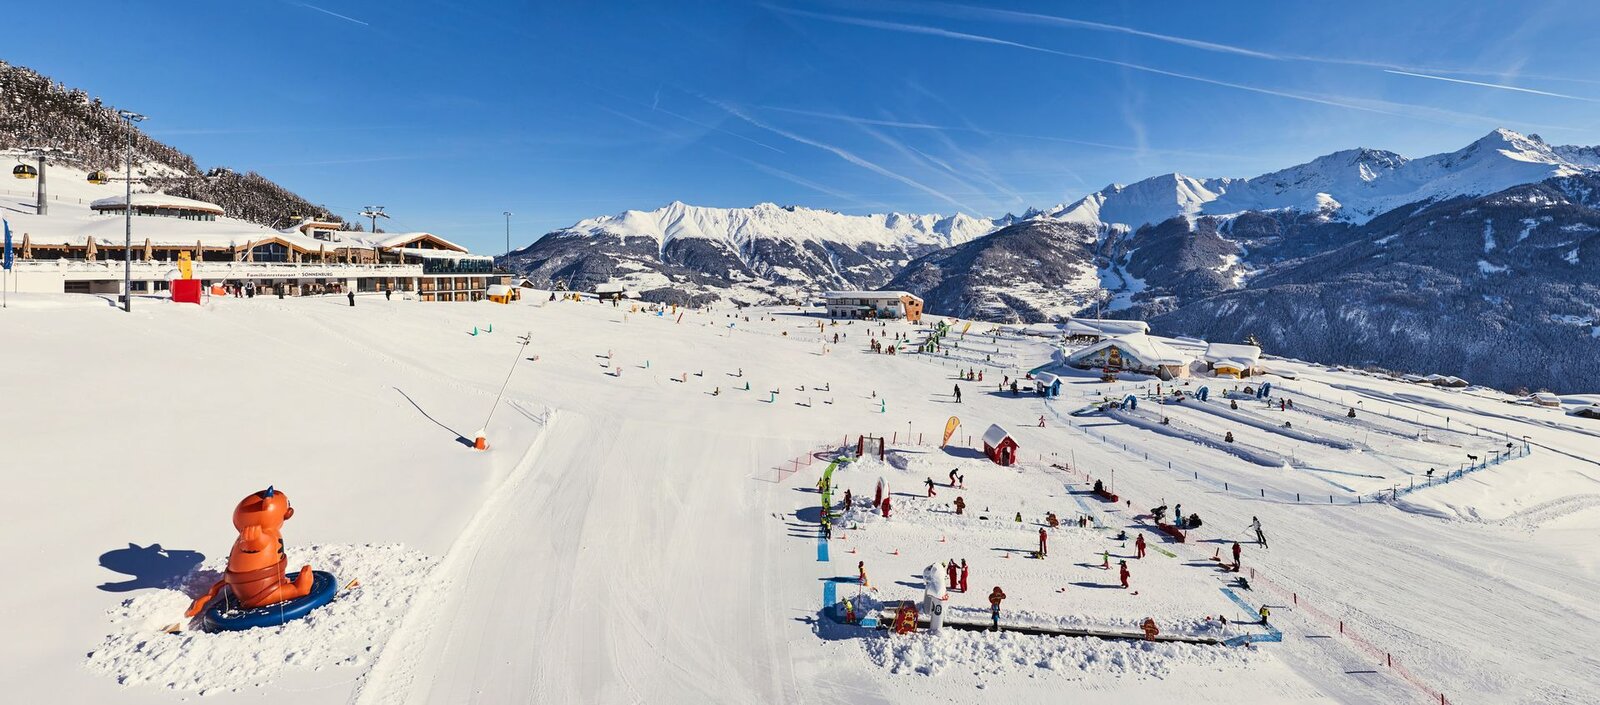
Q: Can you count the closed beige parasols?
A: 10